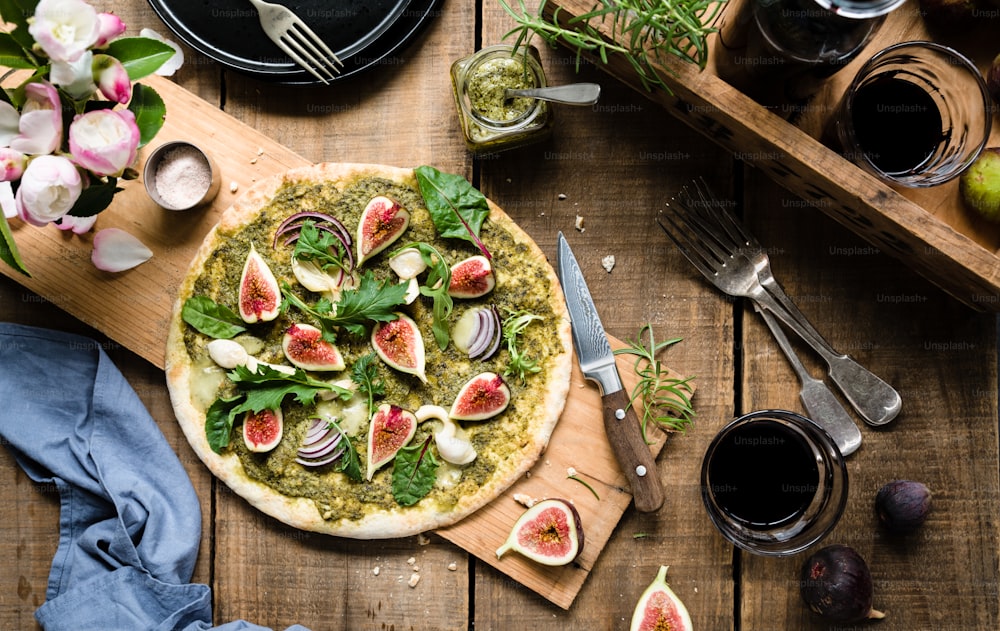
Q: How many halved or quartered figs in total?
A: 10